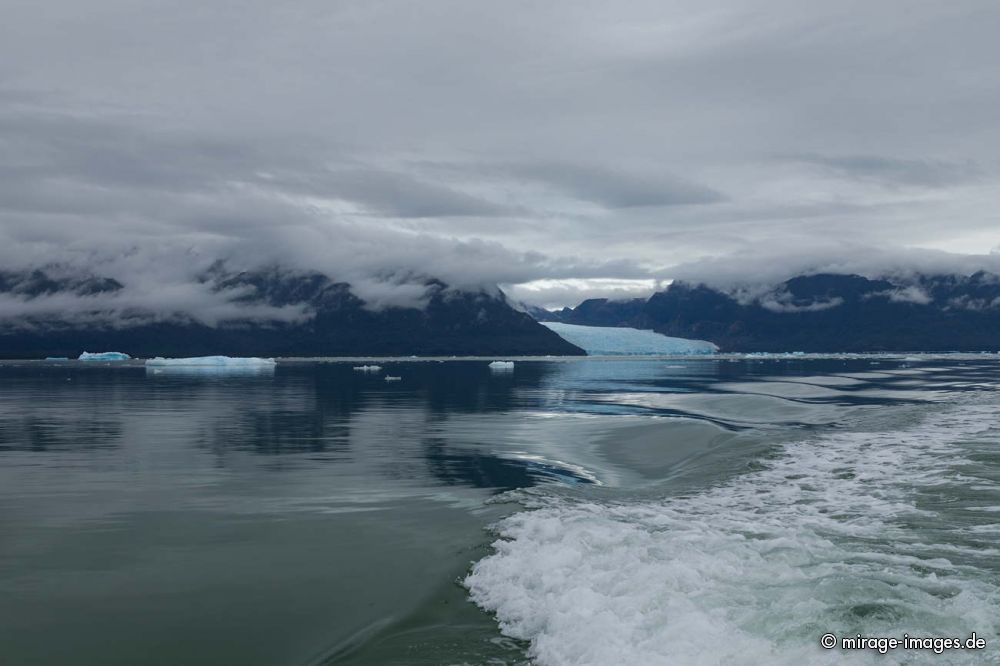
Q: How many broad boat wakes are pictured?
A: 1